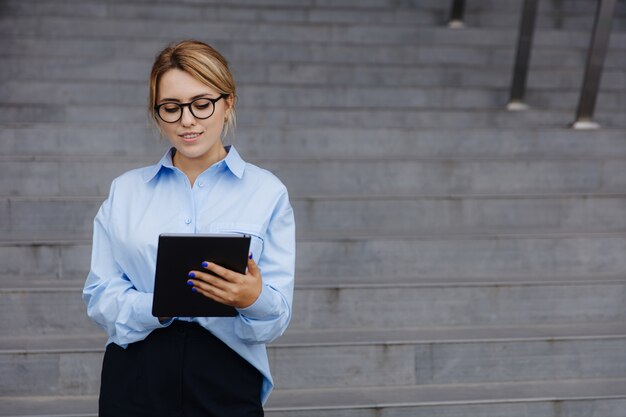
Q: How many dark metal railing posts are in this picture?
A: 3